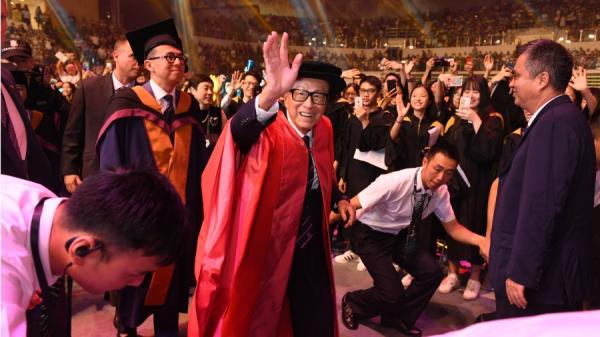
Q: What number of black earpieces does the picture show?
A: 1